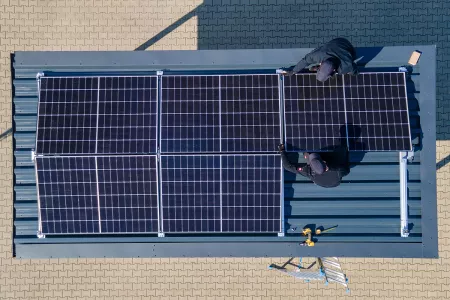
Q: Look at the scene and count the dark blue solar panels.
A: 5